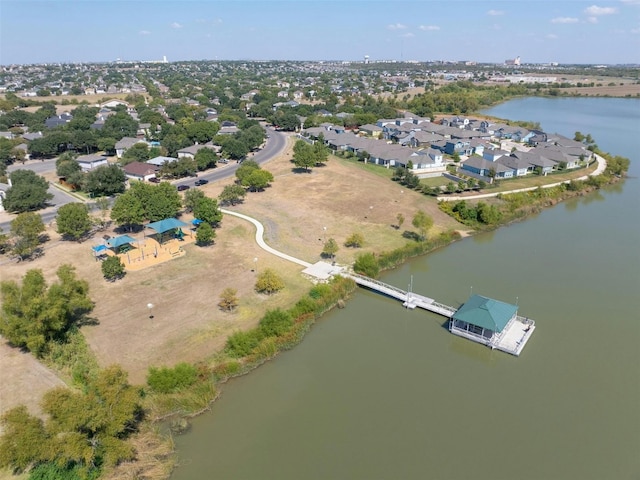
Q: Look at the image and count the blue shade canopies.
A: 4